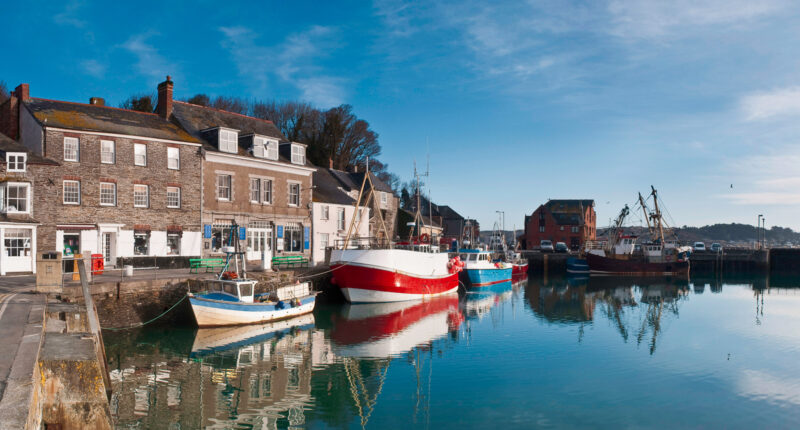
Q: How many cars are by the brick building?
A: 2